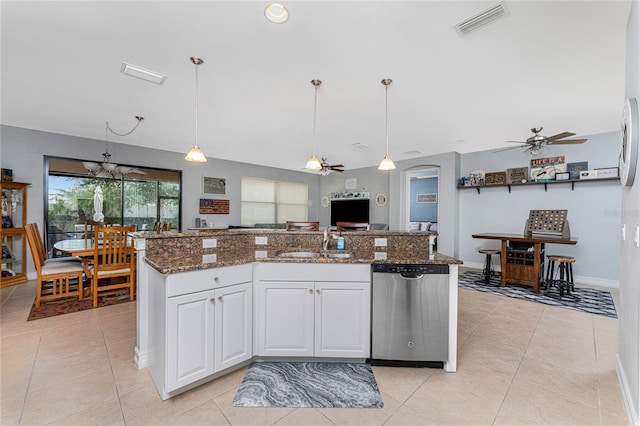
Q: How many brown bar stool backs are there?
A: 2